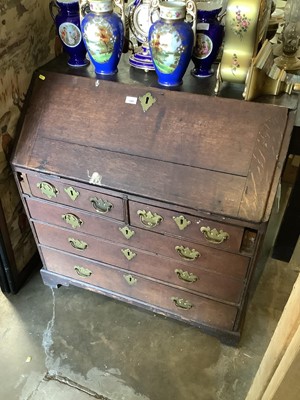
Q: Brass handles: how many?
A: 10